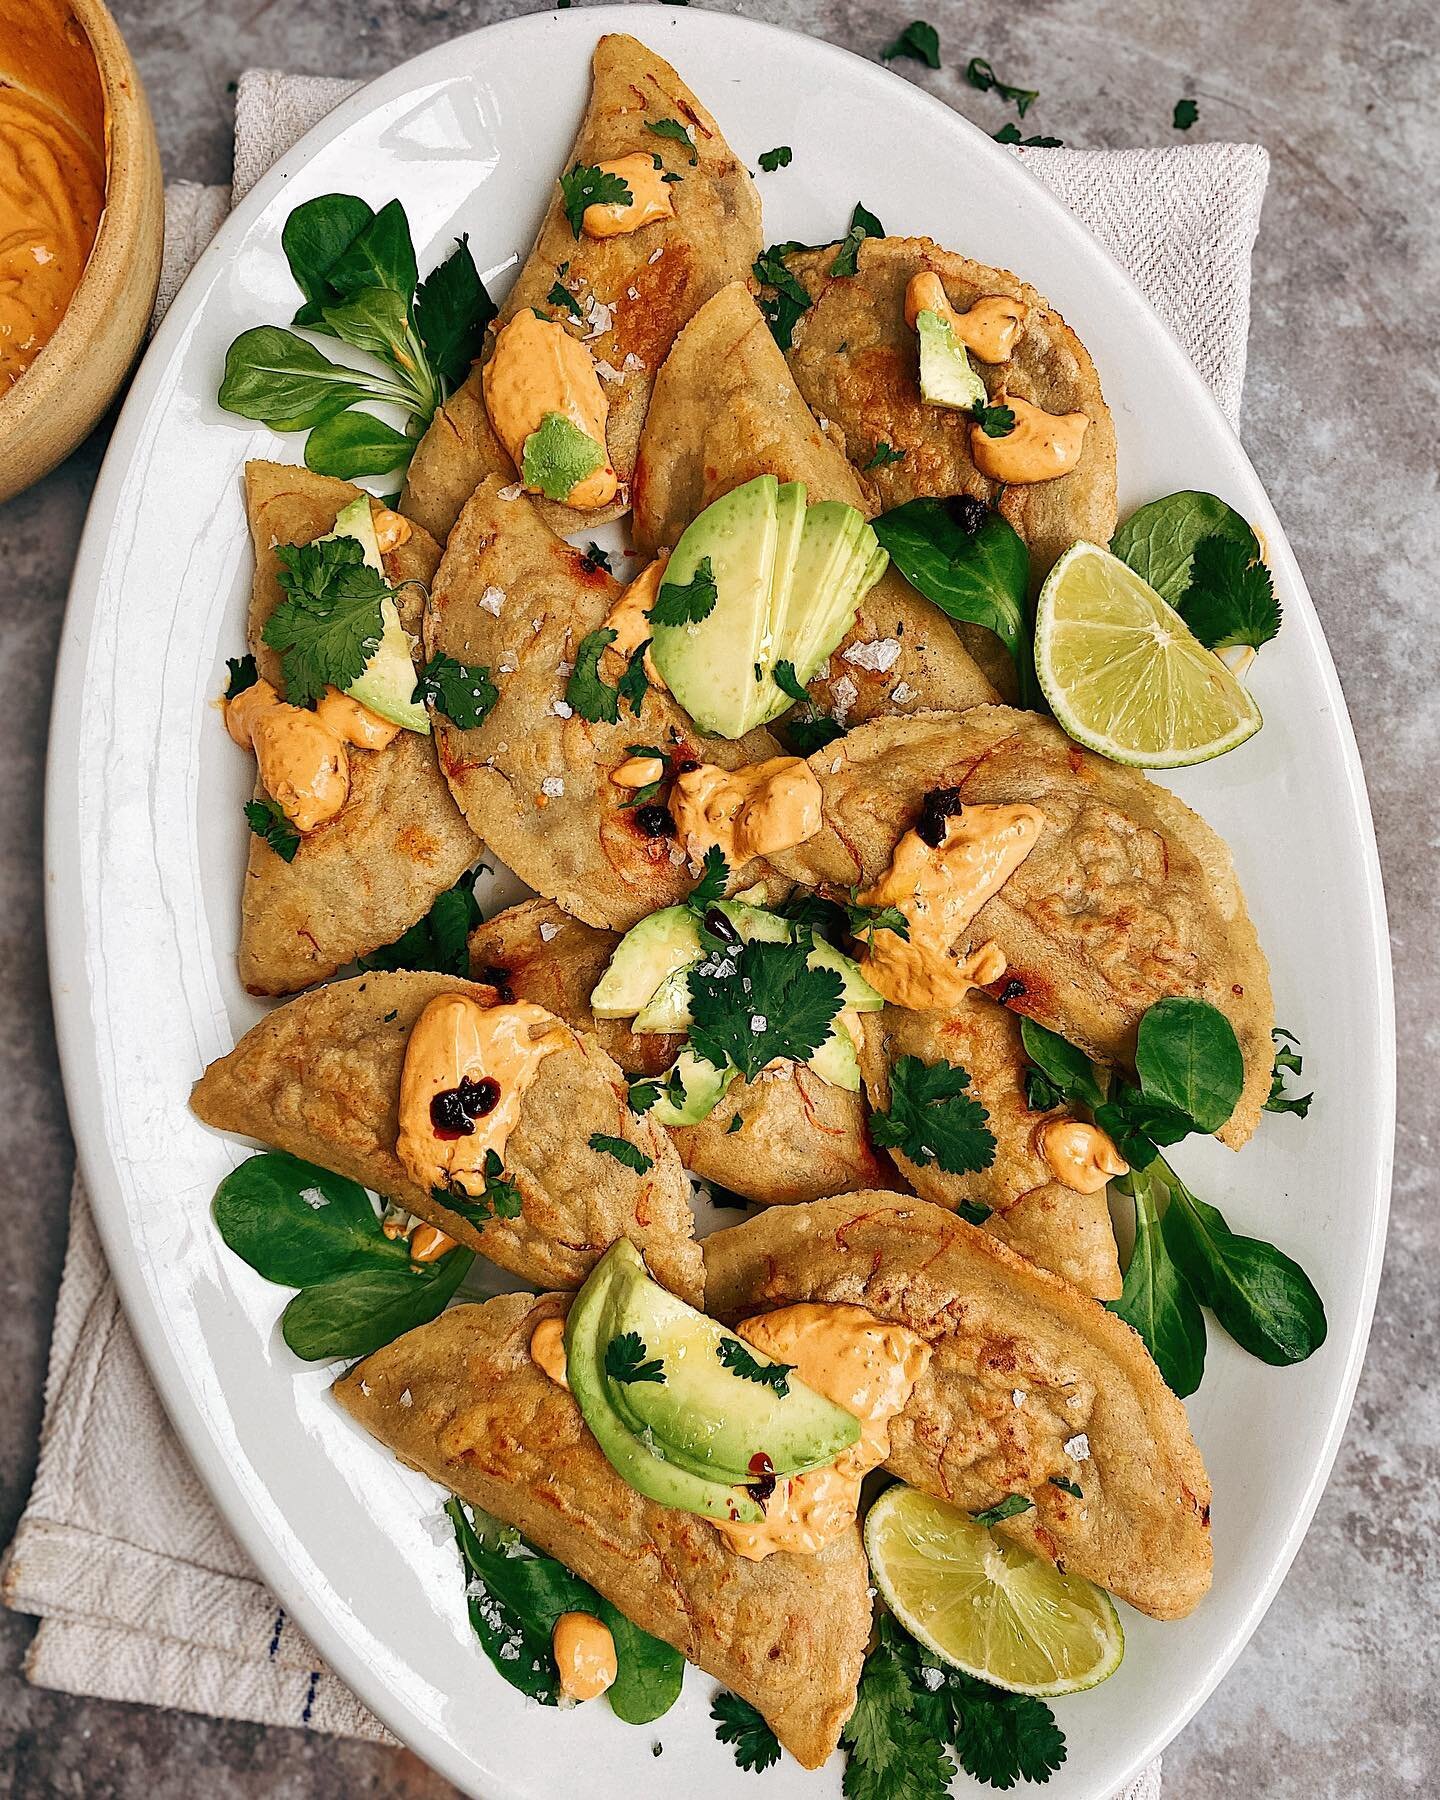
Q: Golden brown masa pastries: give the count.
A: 11